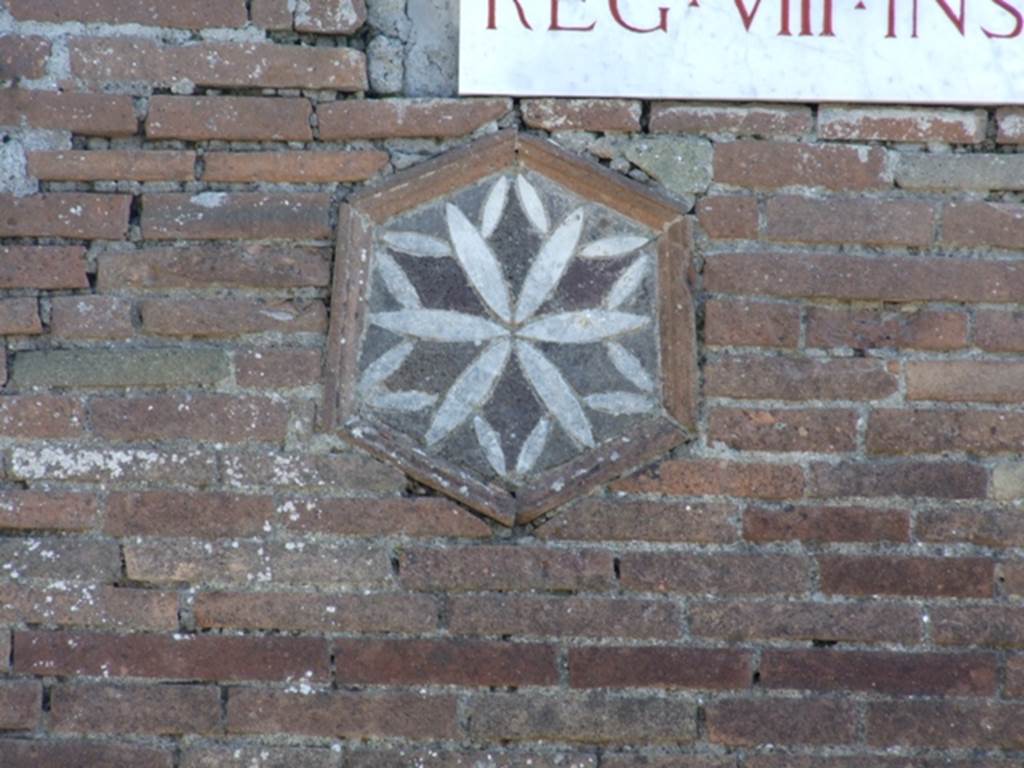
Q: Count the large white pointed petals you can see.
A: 6